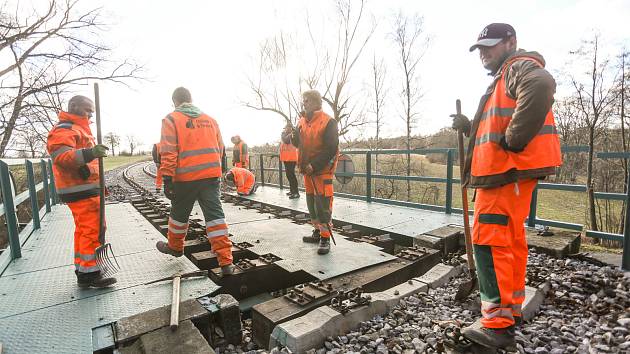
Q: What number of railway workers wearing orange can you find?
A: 8